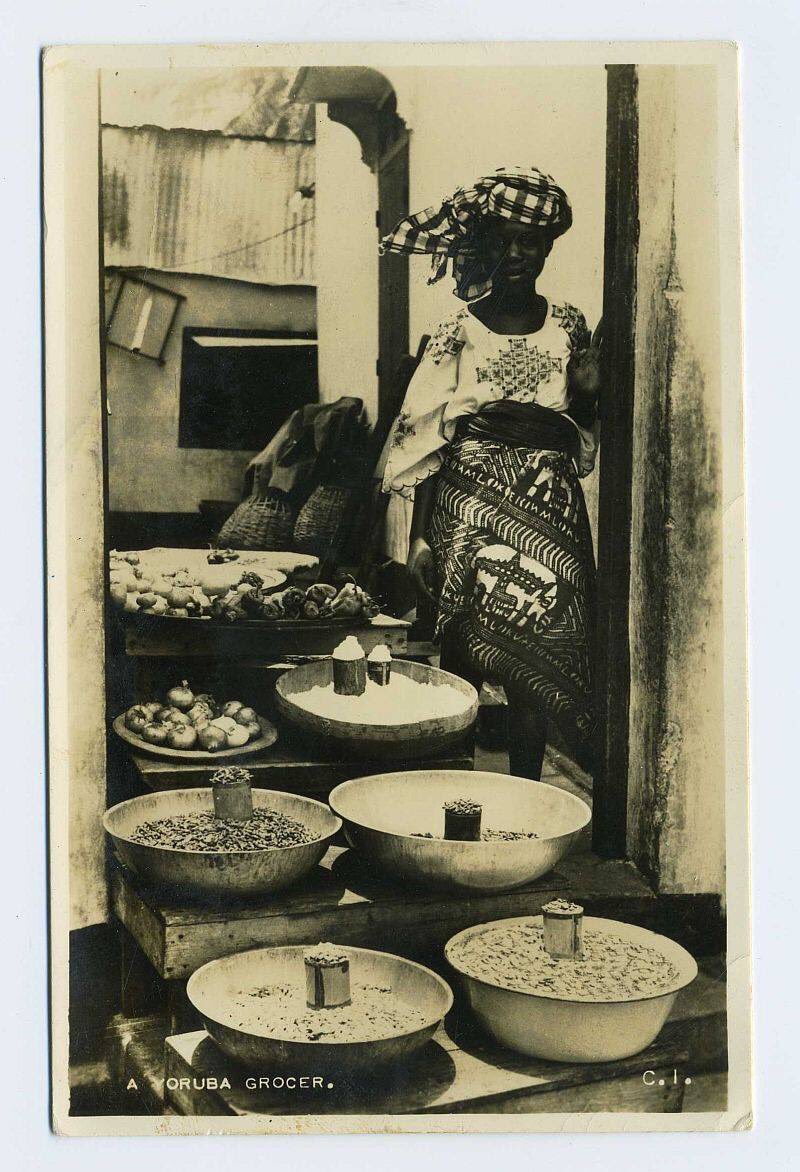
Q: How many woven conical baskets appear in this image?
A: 2